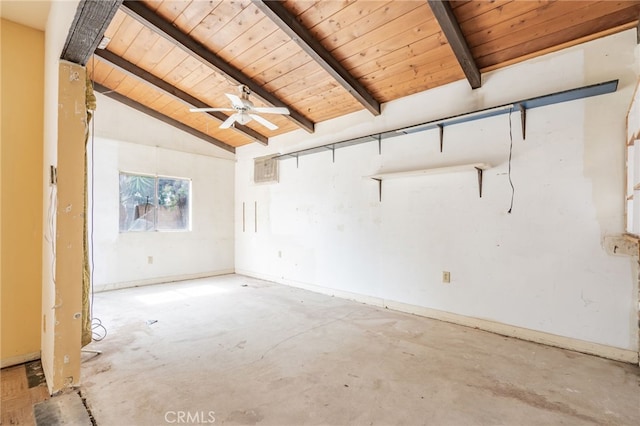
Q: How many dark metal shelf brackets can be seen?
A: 7